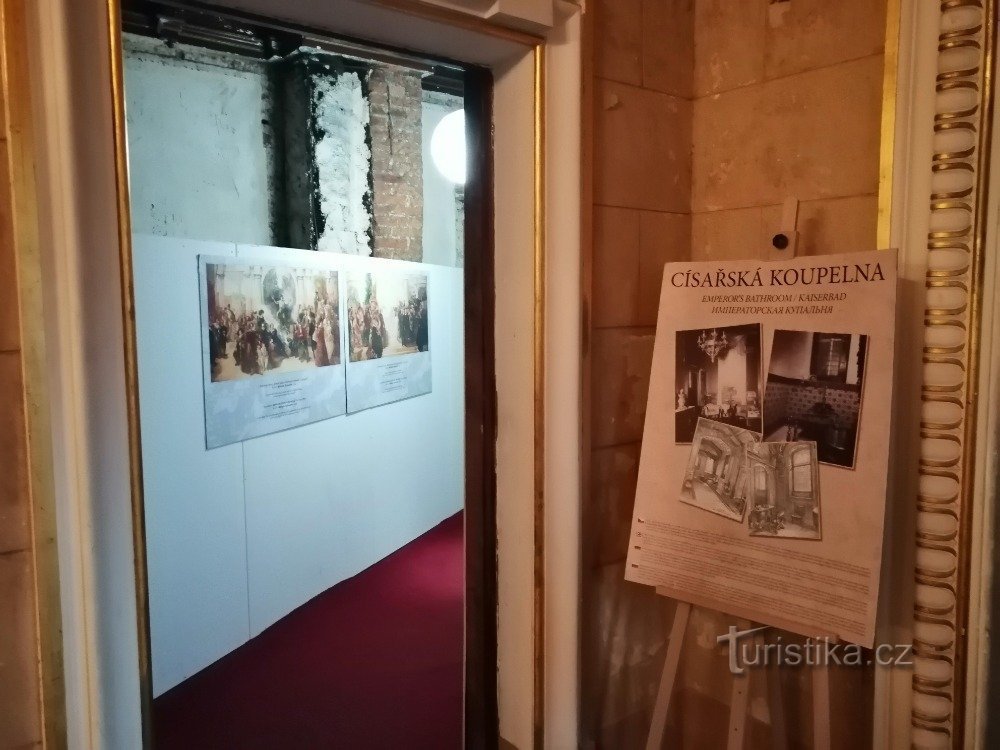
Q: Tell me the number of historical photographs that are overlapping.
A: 4